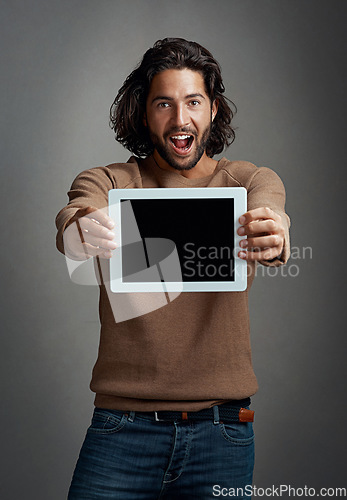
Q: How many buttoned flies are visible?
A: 1